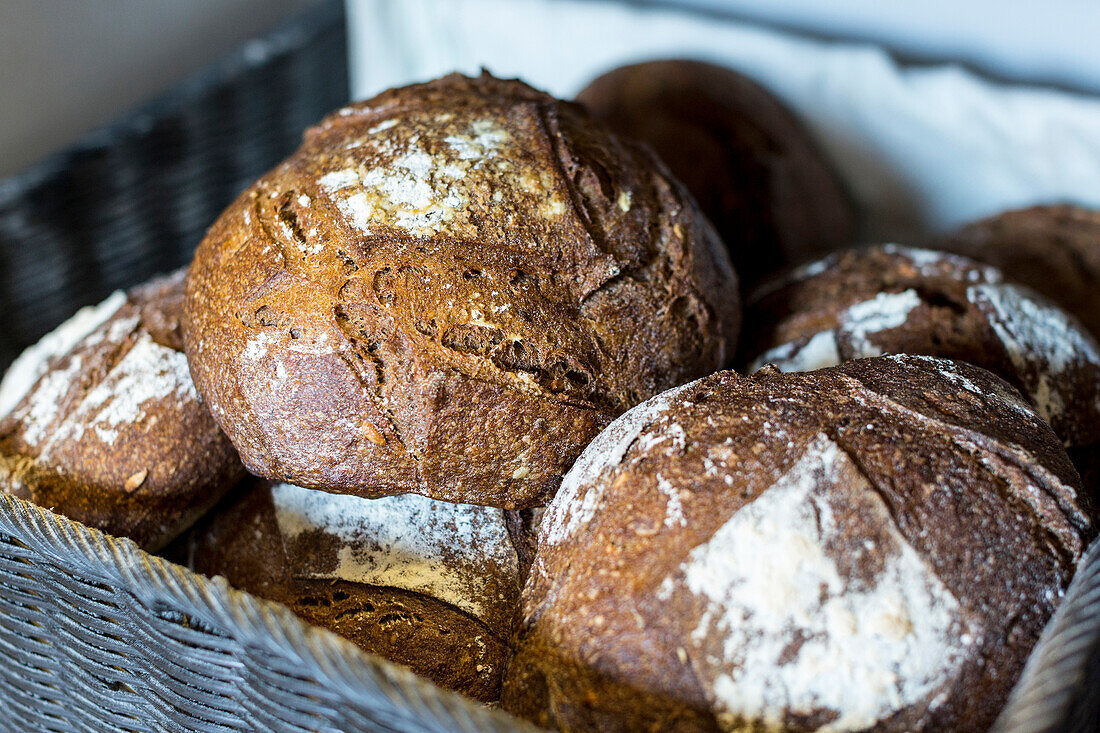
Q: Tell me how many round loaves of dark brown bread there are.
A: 7